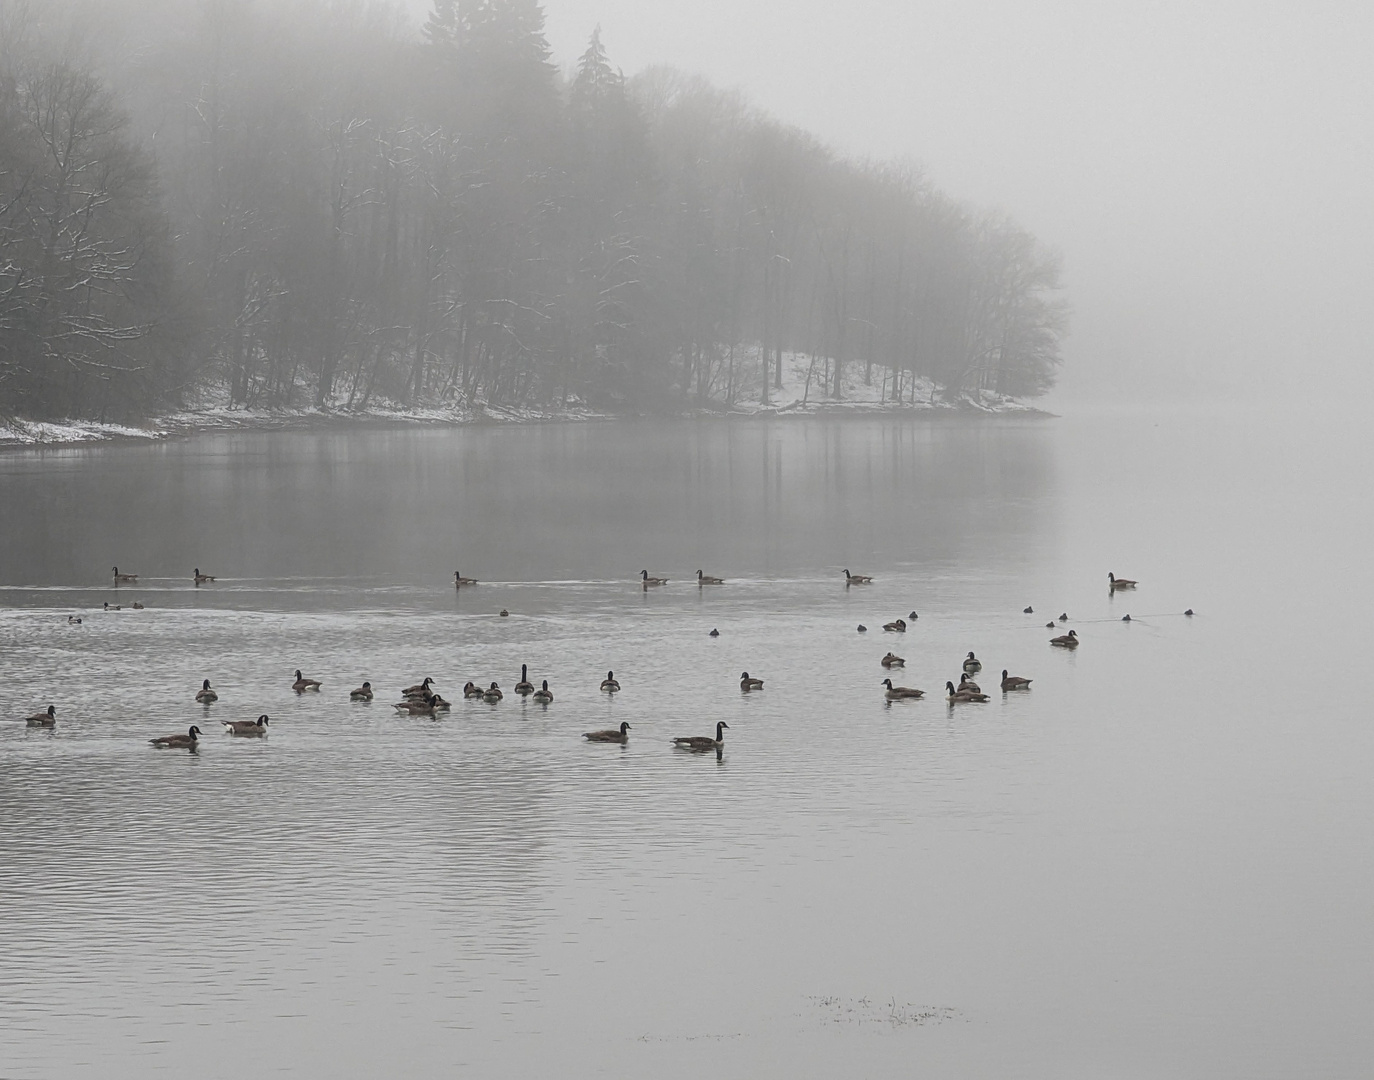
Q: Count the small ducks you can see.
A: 12